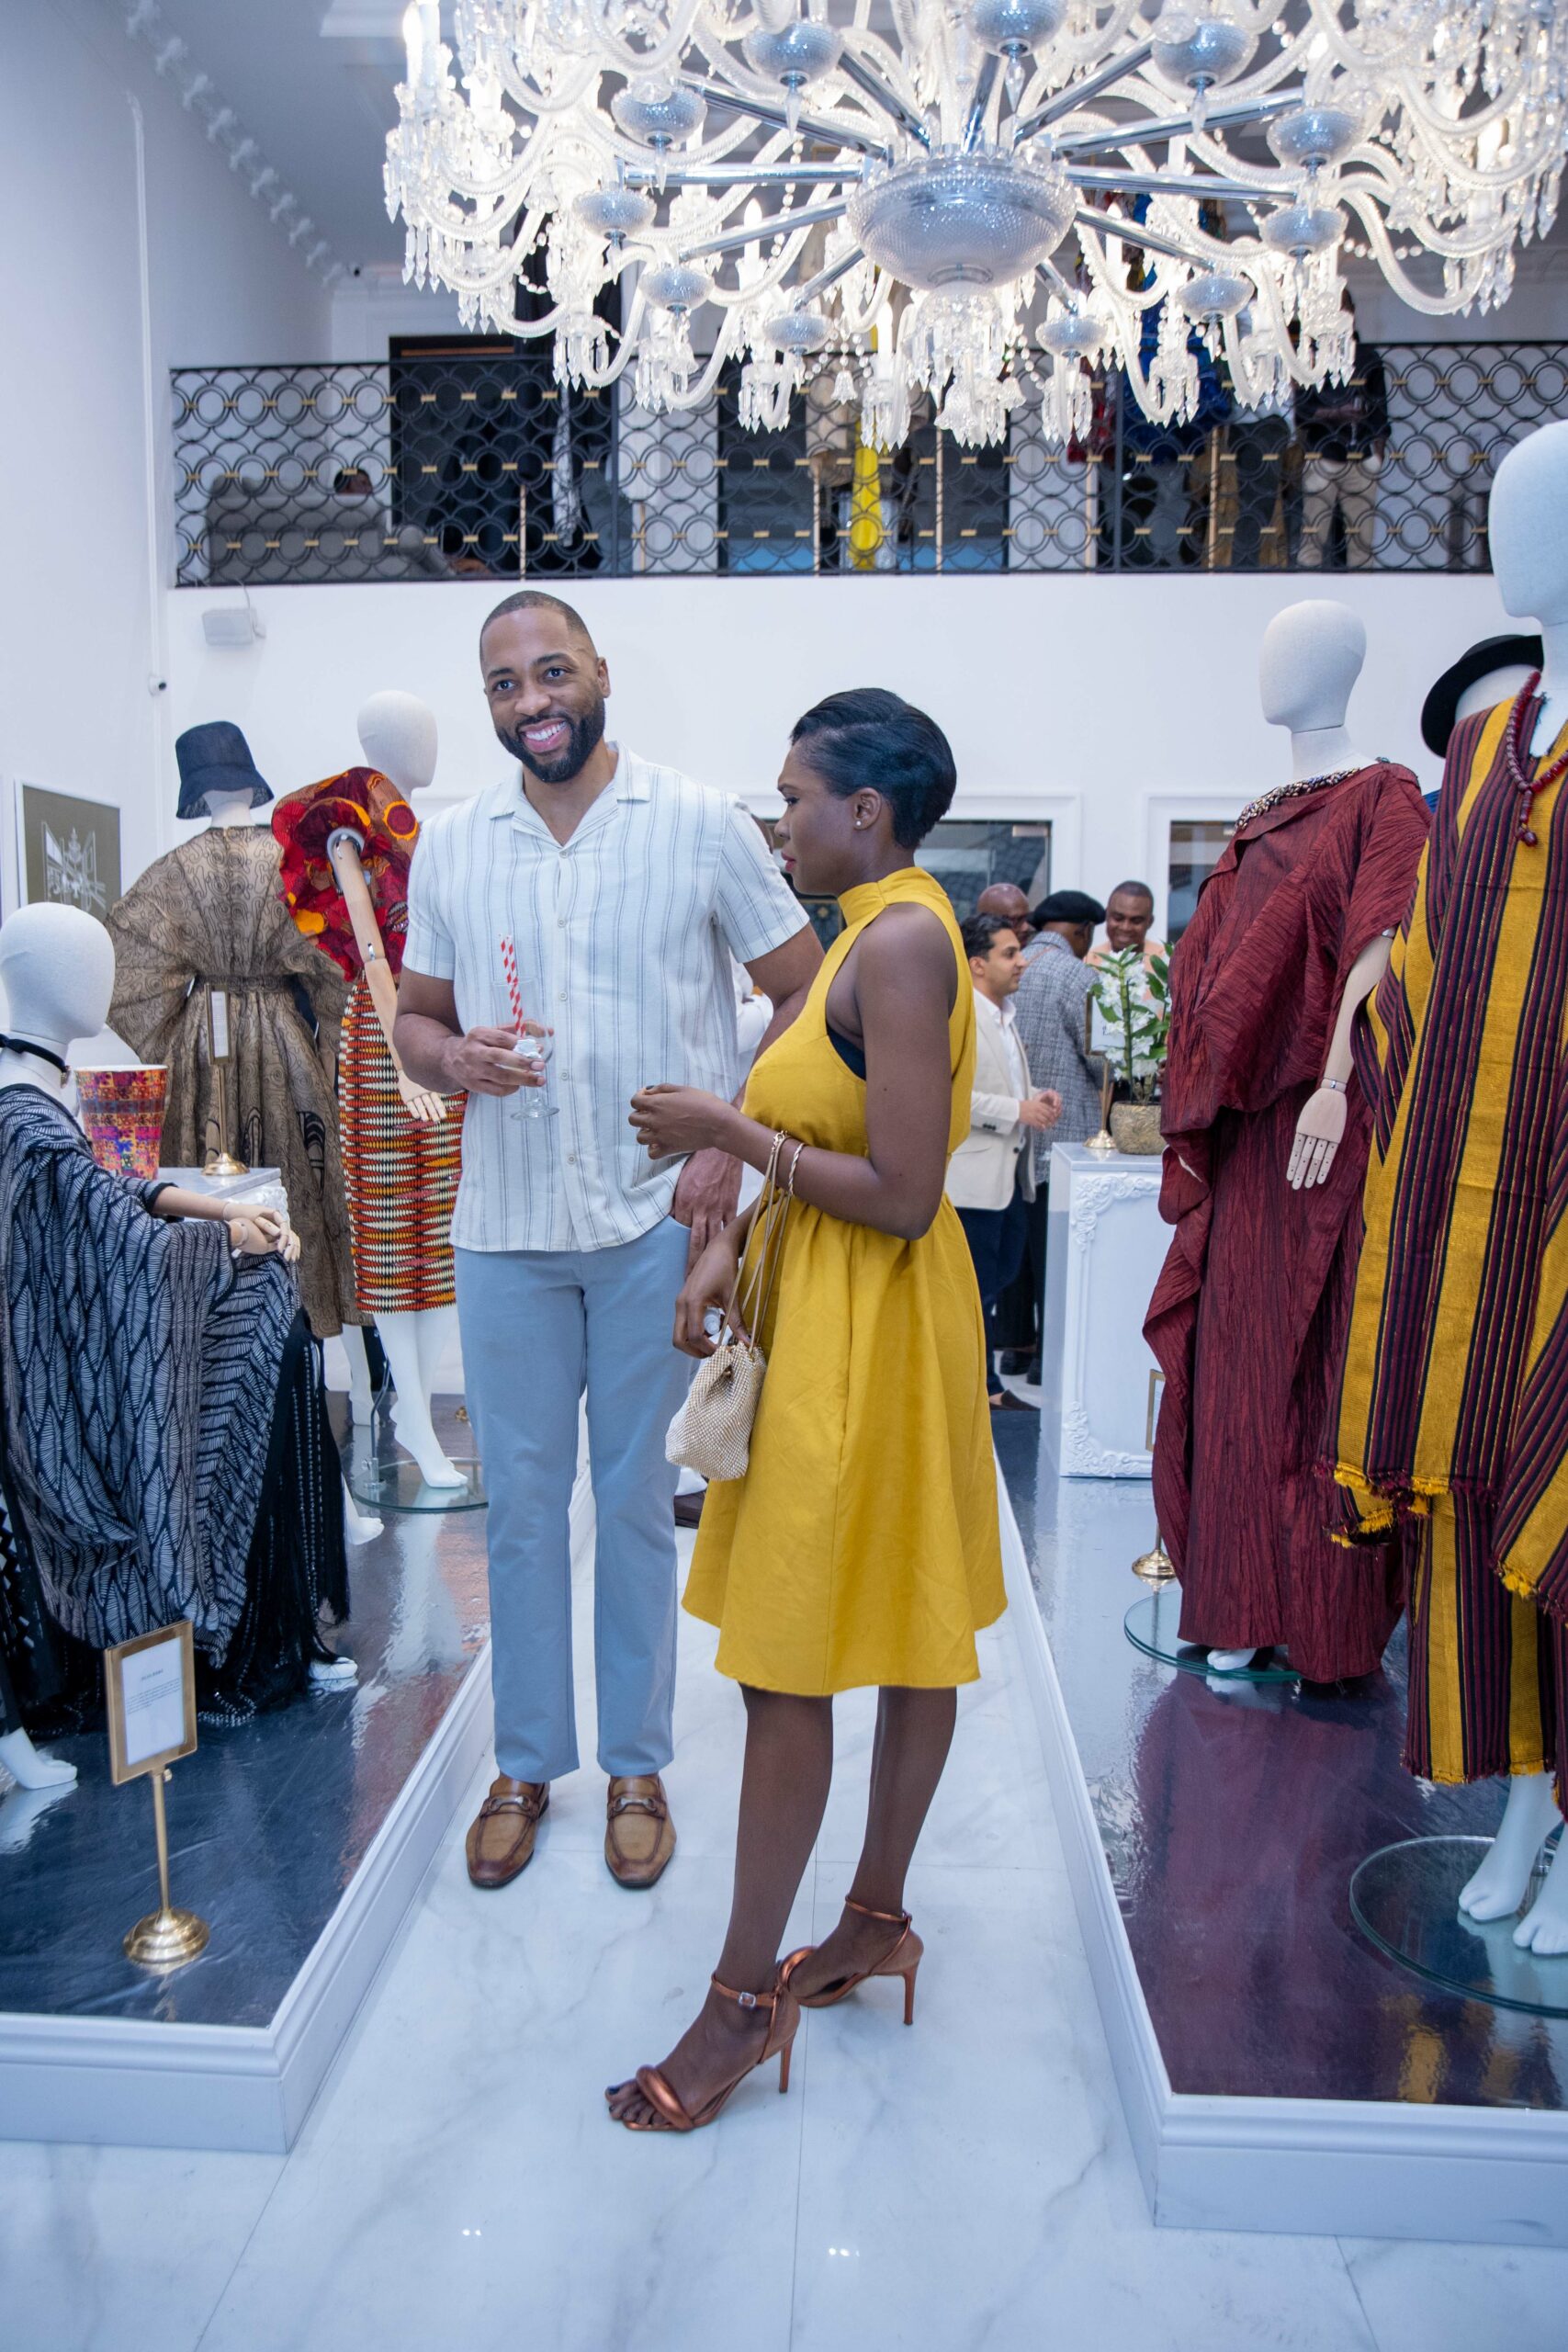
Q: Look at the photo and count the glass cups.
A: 1